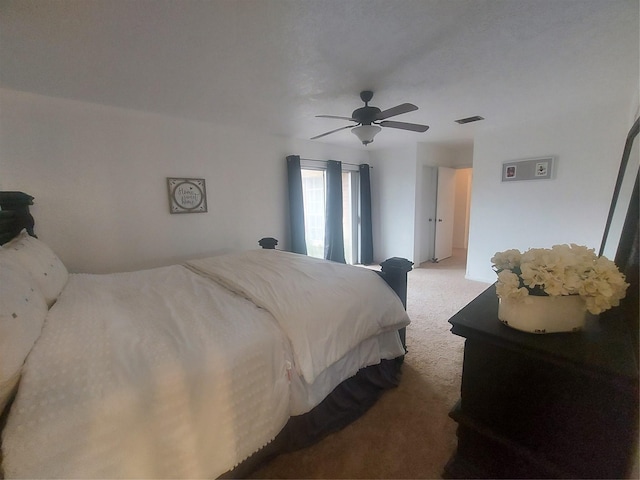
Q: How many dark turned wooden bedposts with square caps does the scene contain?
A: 3